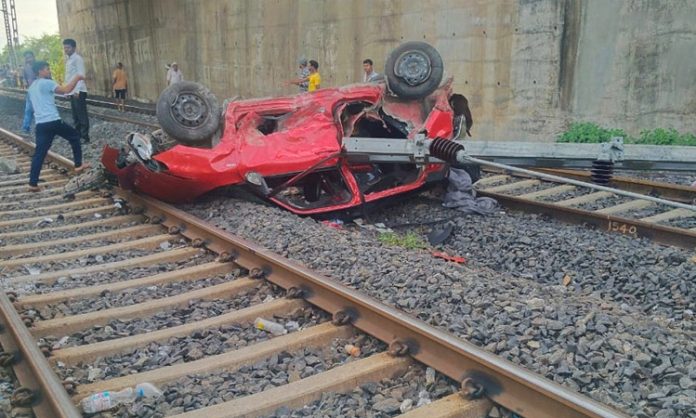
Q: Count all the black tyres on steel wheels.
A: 2